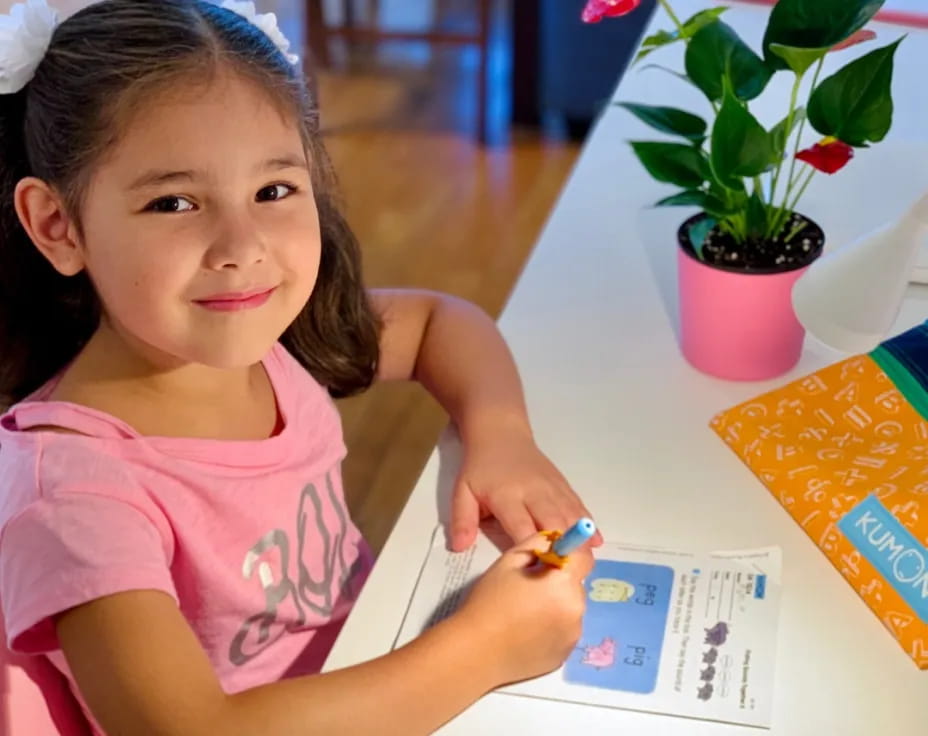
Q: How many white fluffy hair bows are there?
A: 2